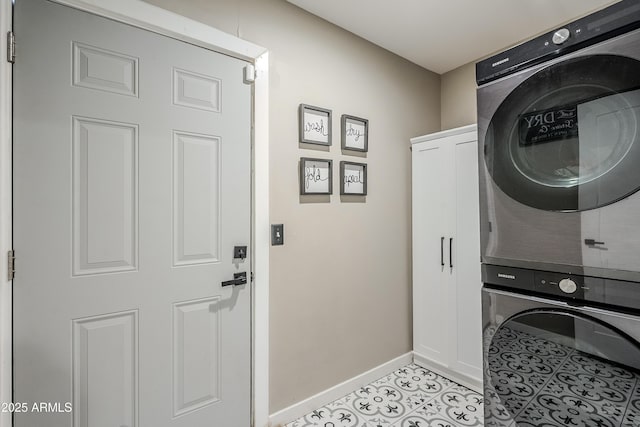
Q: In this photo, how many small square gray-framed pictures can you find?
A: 4